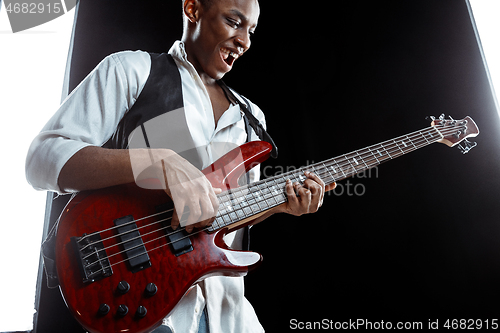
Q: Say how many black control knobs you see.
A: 5